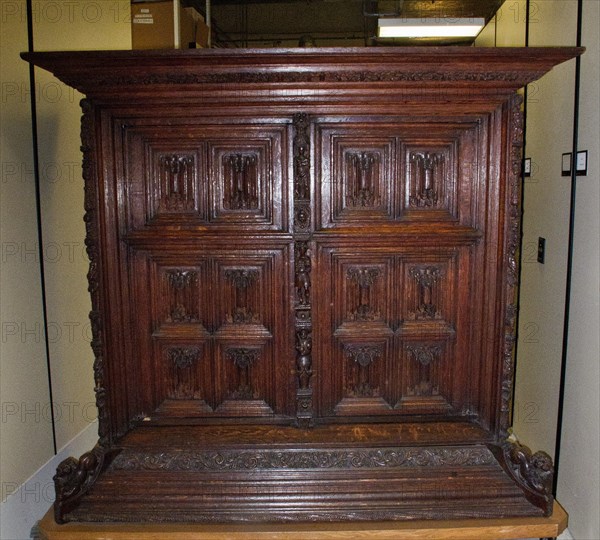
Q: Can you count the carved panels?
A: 12